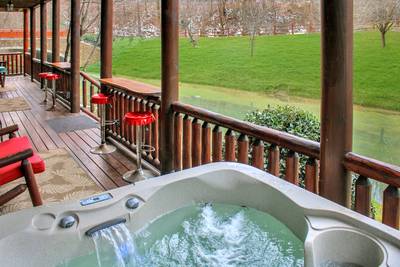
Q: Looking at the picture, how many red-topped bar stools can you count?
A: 4